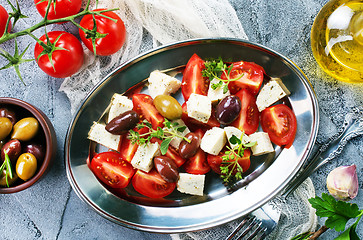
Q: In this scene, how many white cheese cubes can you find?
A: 12